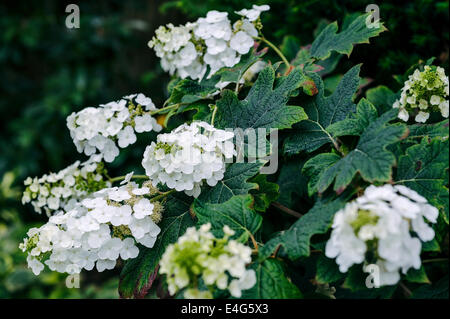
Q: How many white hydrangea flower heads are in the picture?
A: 8